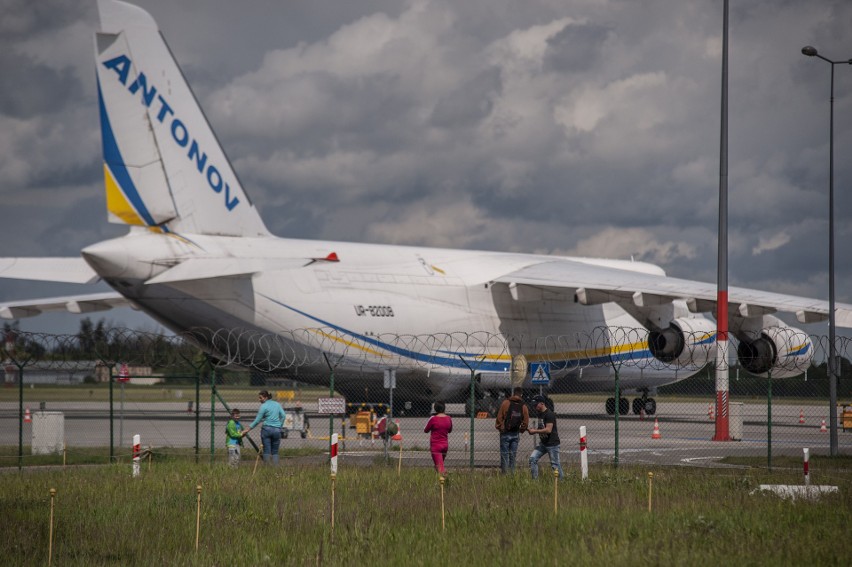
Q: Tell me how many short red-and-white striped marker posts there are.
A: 4